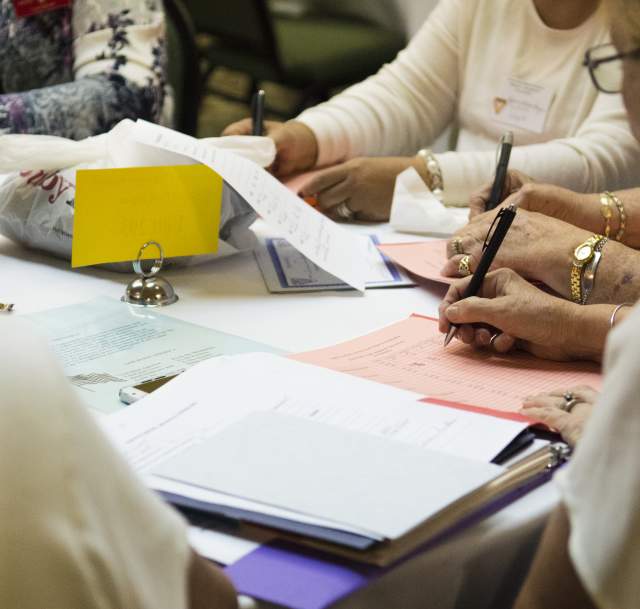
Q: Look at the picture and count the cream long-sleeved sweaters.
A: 1